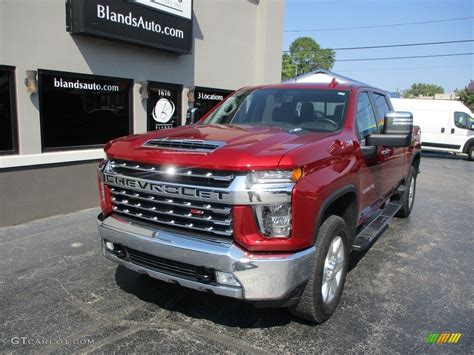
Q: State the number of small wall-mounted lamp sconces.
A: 3